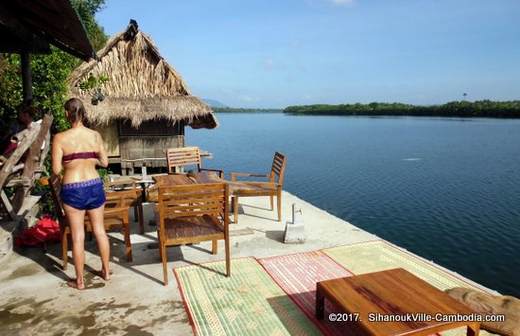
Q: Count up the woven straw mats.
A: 3